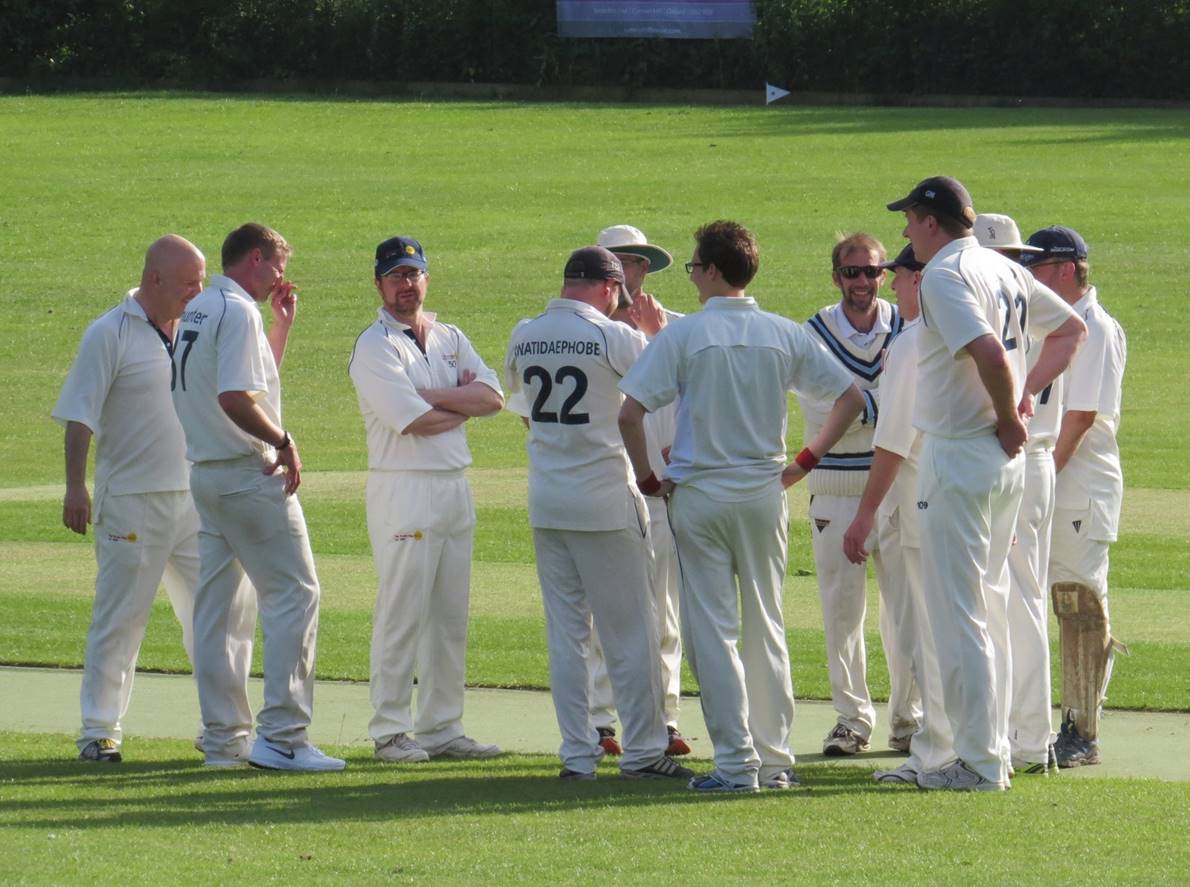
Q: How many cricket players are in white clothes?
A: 11